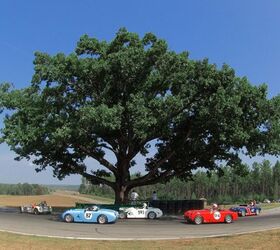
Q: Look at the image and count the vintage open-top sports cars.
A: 5